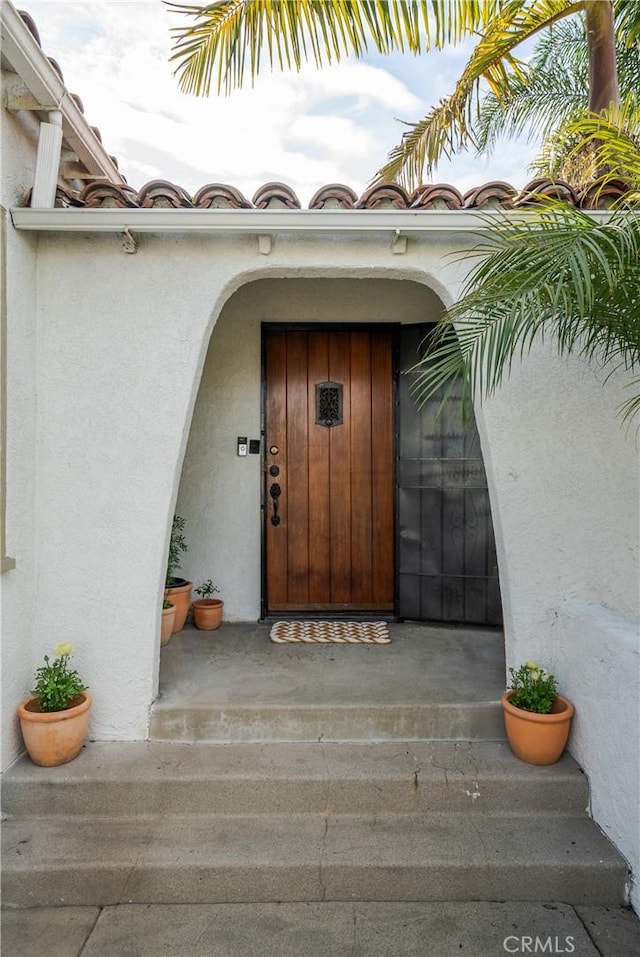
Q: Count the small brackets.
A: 3